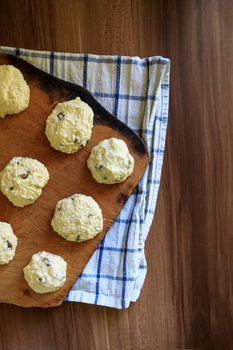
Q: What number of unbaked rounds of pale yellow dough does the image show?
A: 7